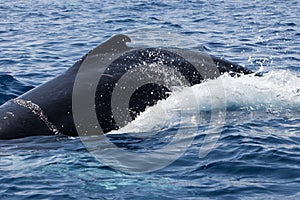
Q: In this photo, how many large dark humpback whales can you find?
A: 1